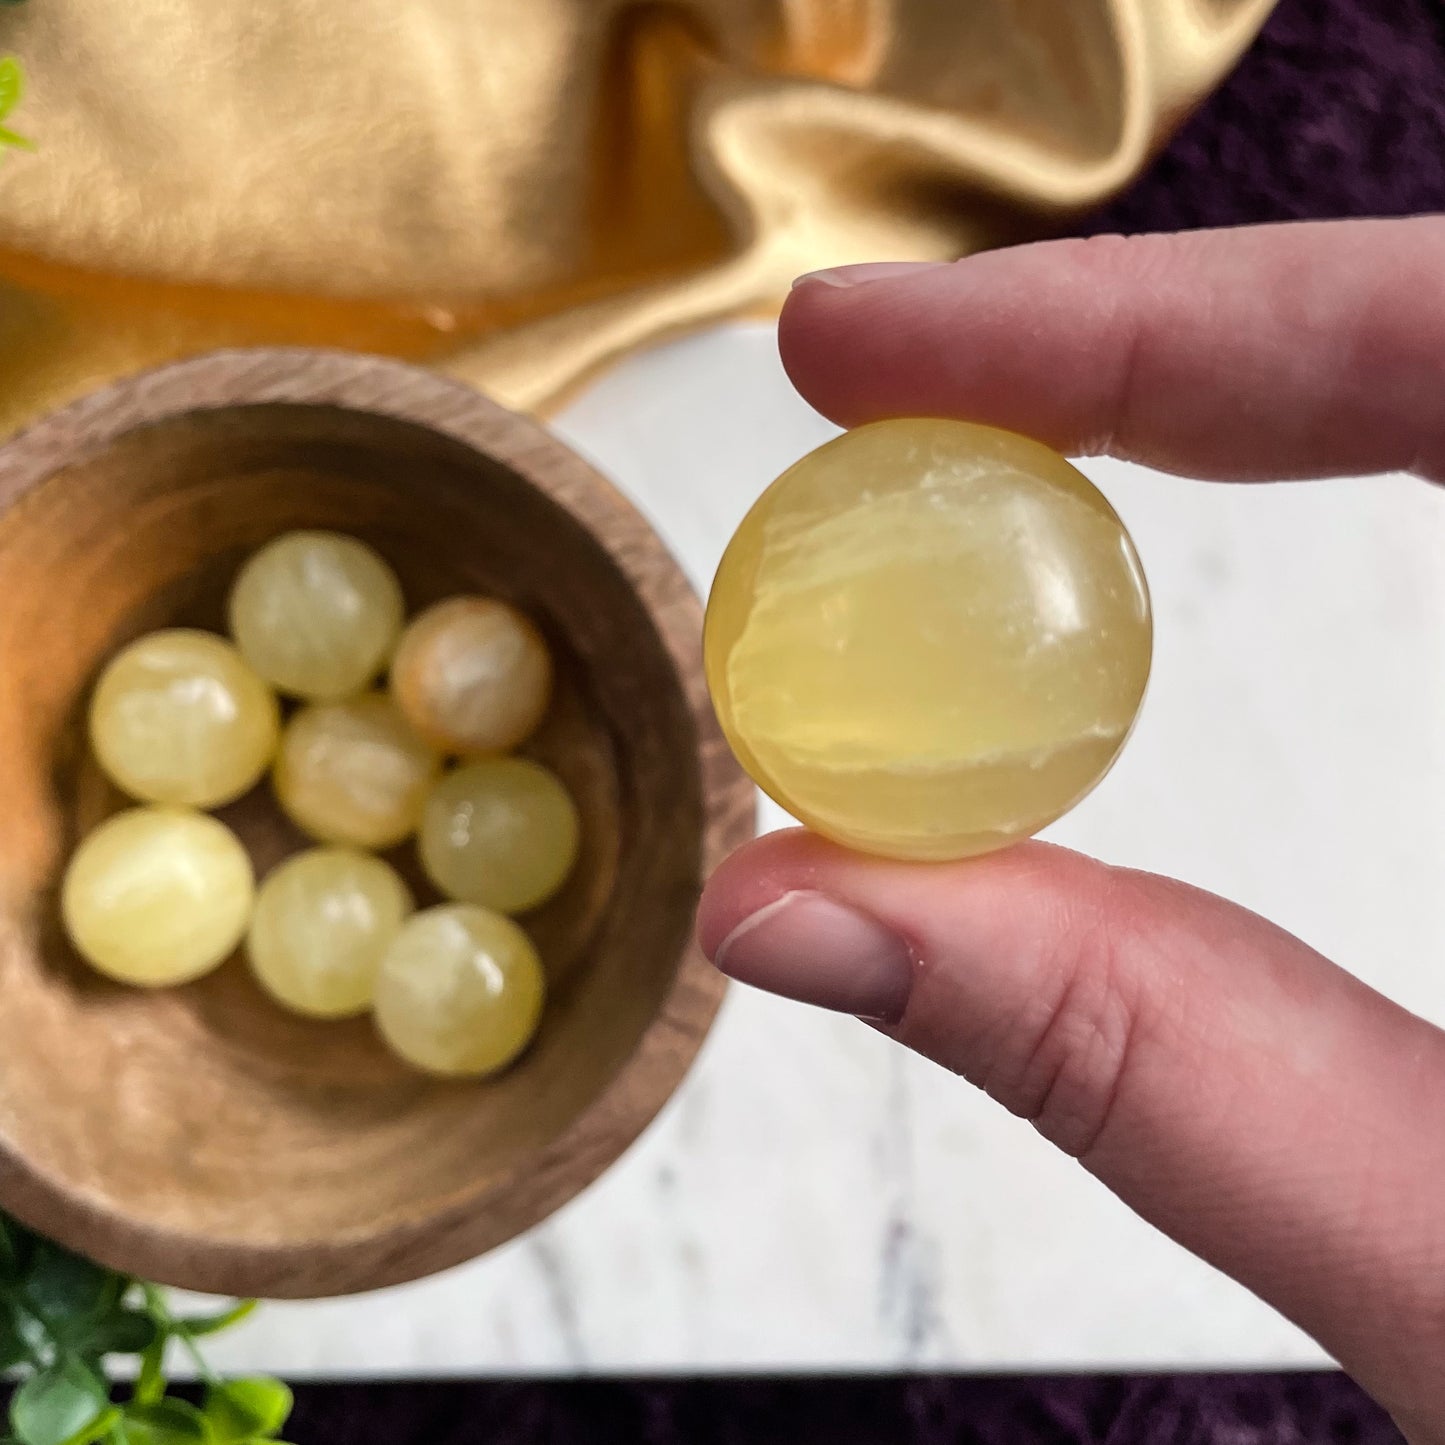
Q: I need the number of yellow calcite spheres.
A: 9